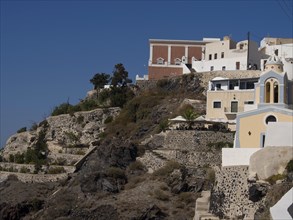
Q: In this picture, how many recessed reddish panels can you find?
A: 3